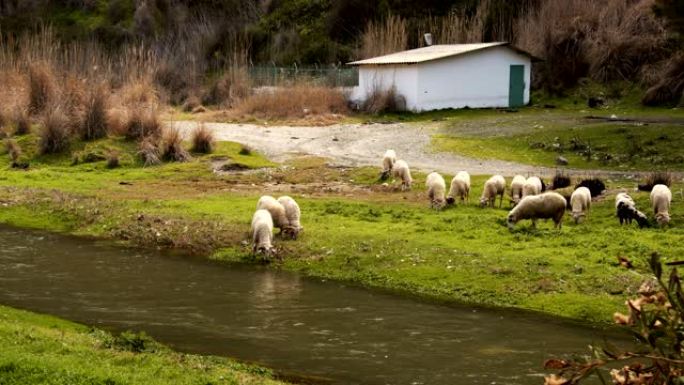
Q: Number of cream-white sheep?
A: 13